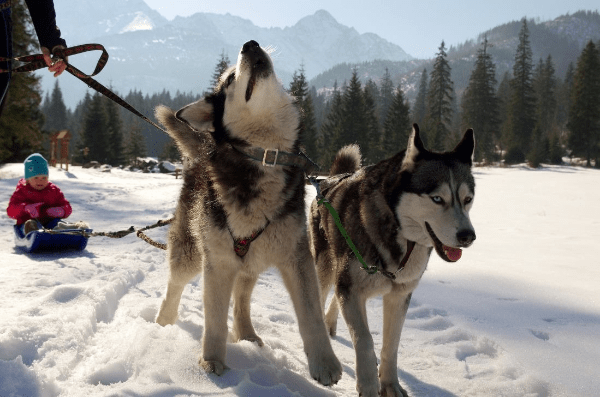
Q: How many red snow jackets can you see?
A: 1